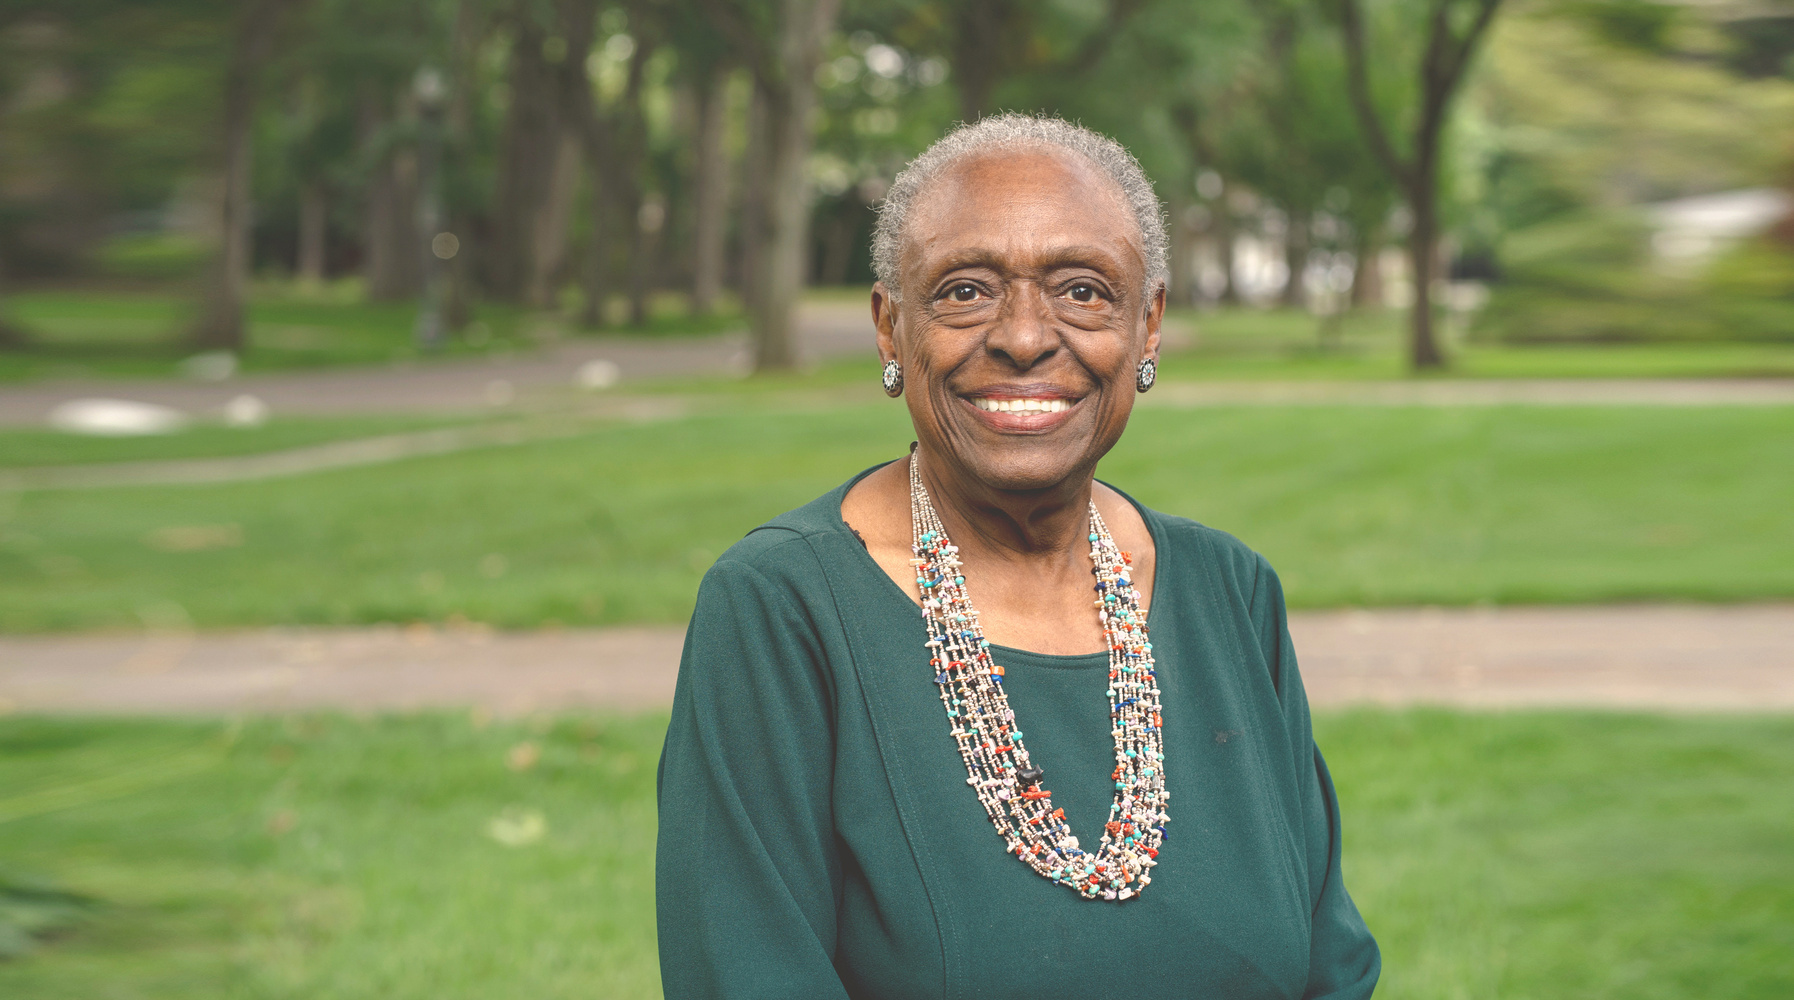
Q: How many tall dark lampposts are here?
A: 1